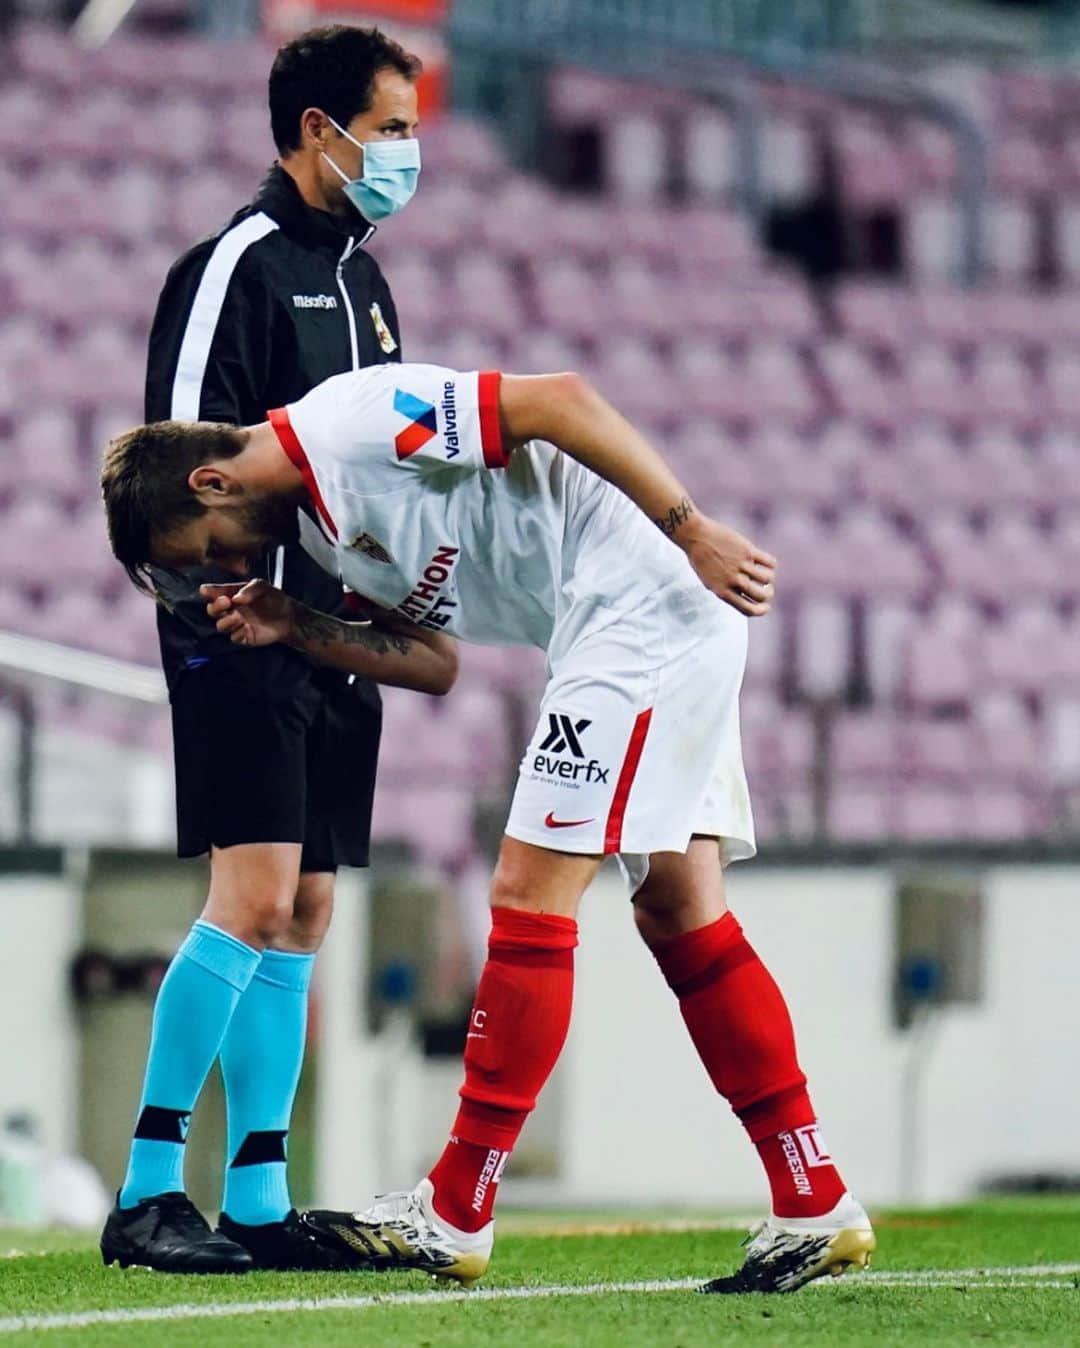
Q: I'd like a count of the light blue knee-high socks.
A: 2